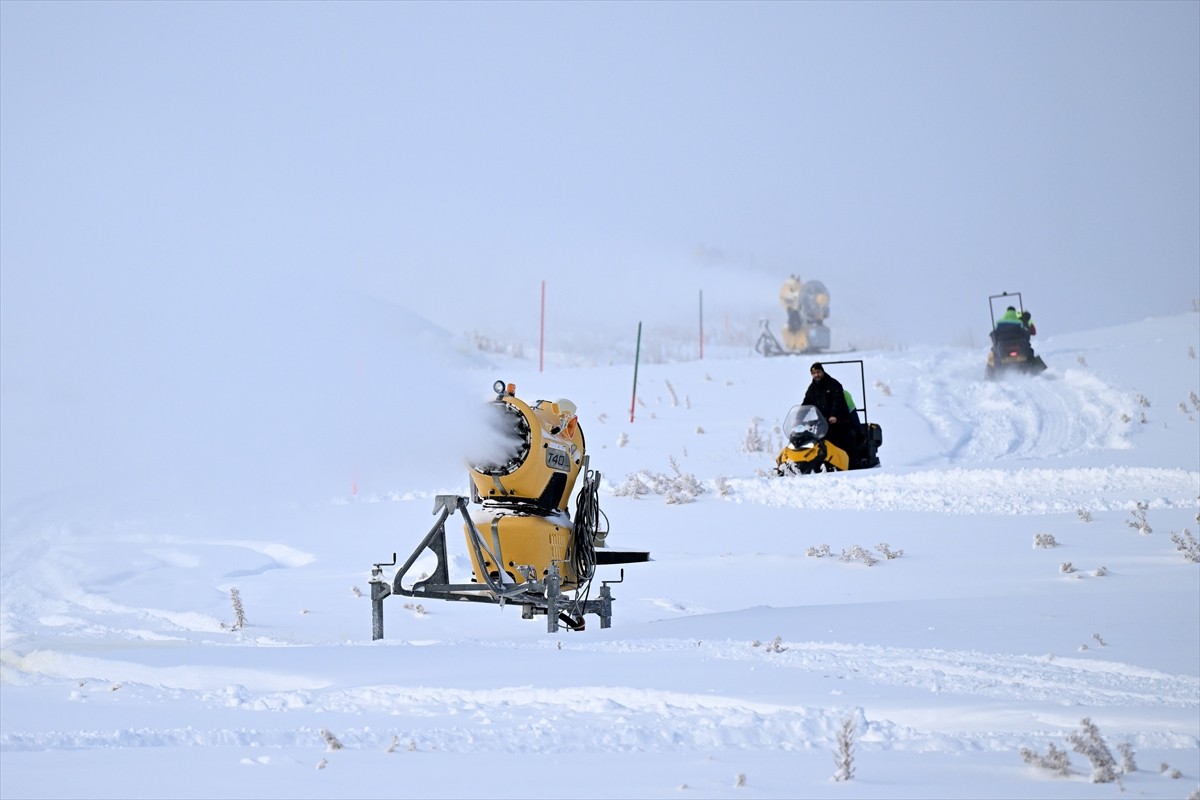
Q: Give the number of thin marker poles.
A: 3